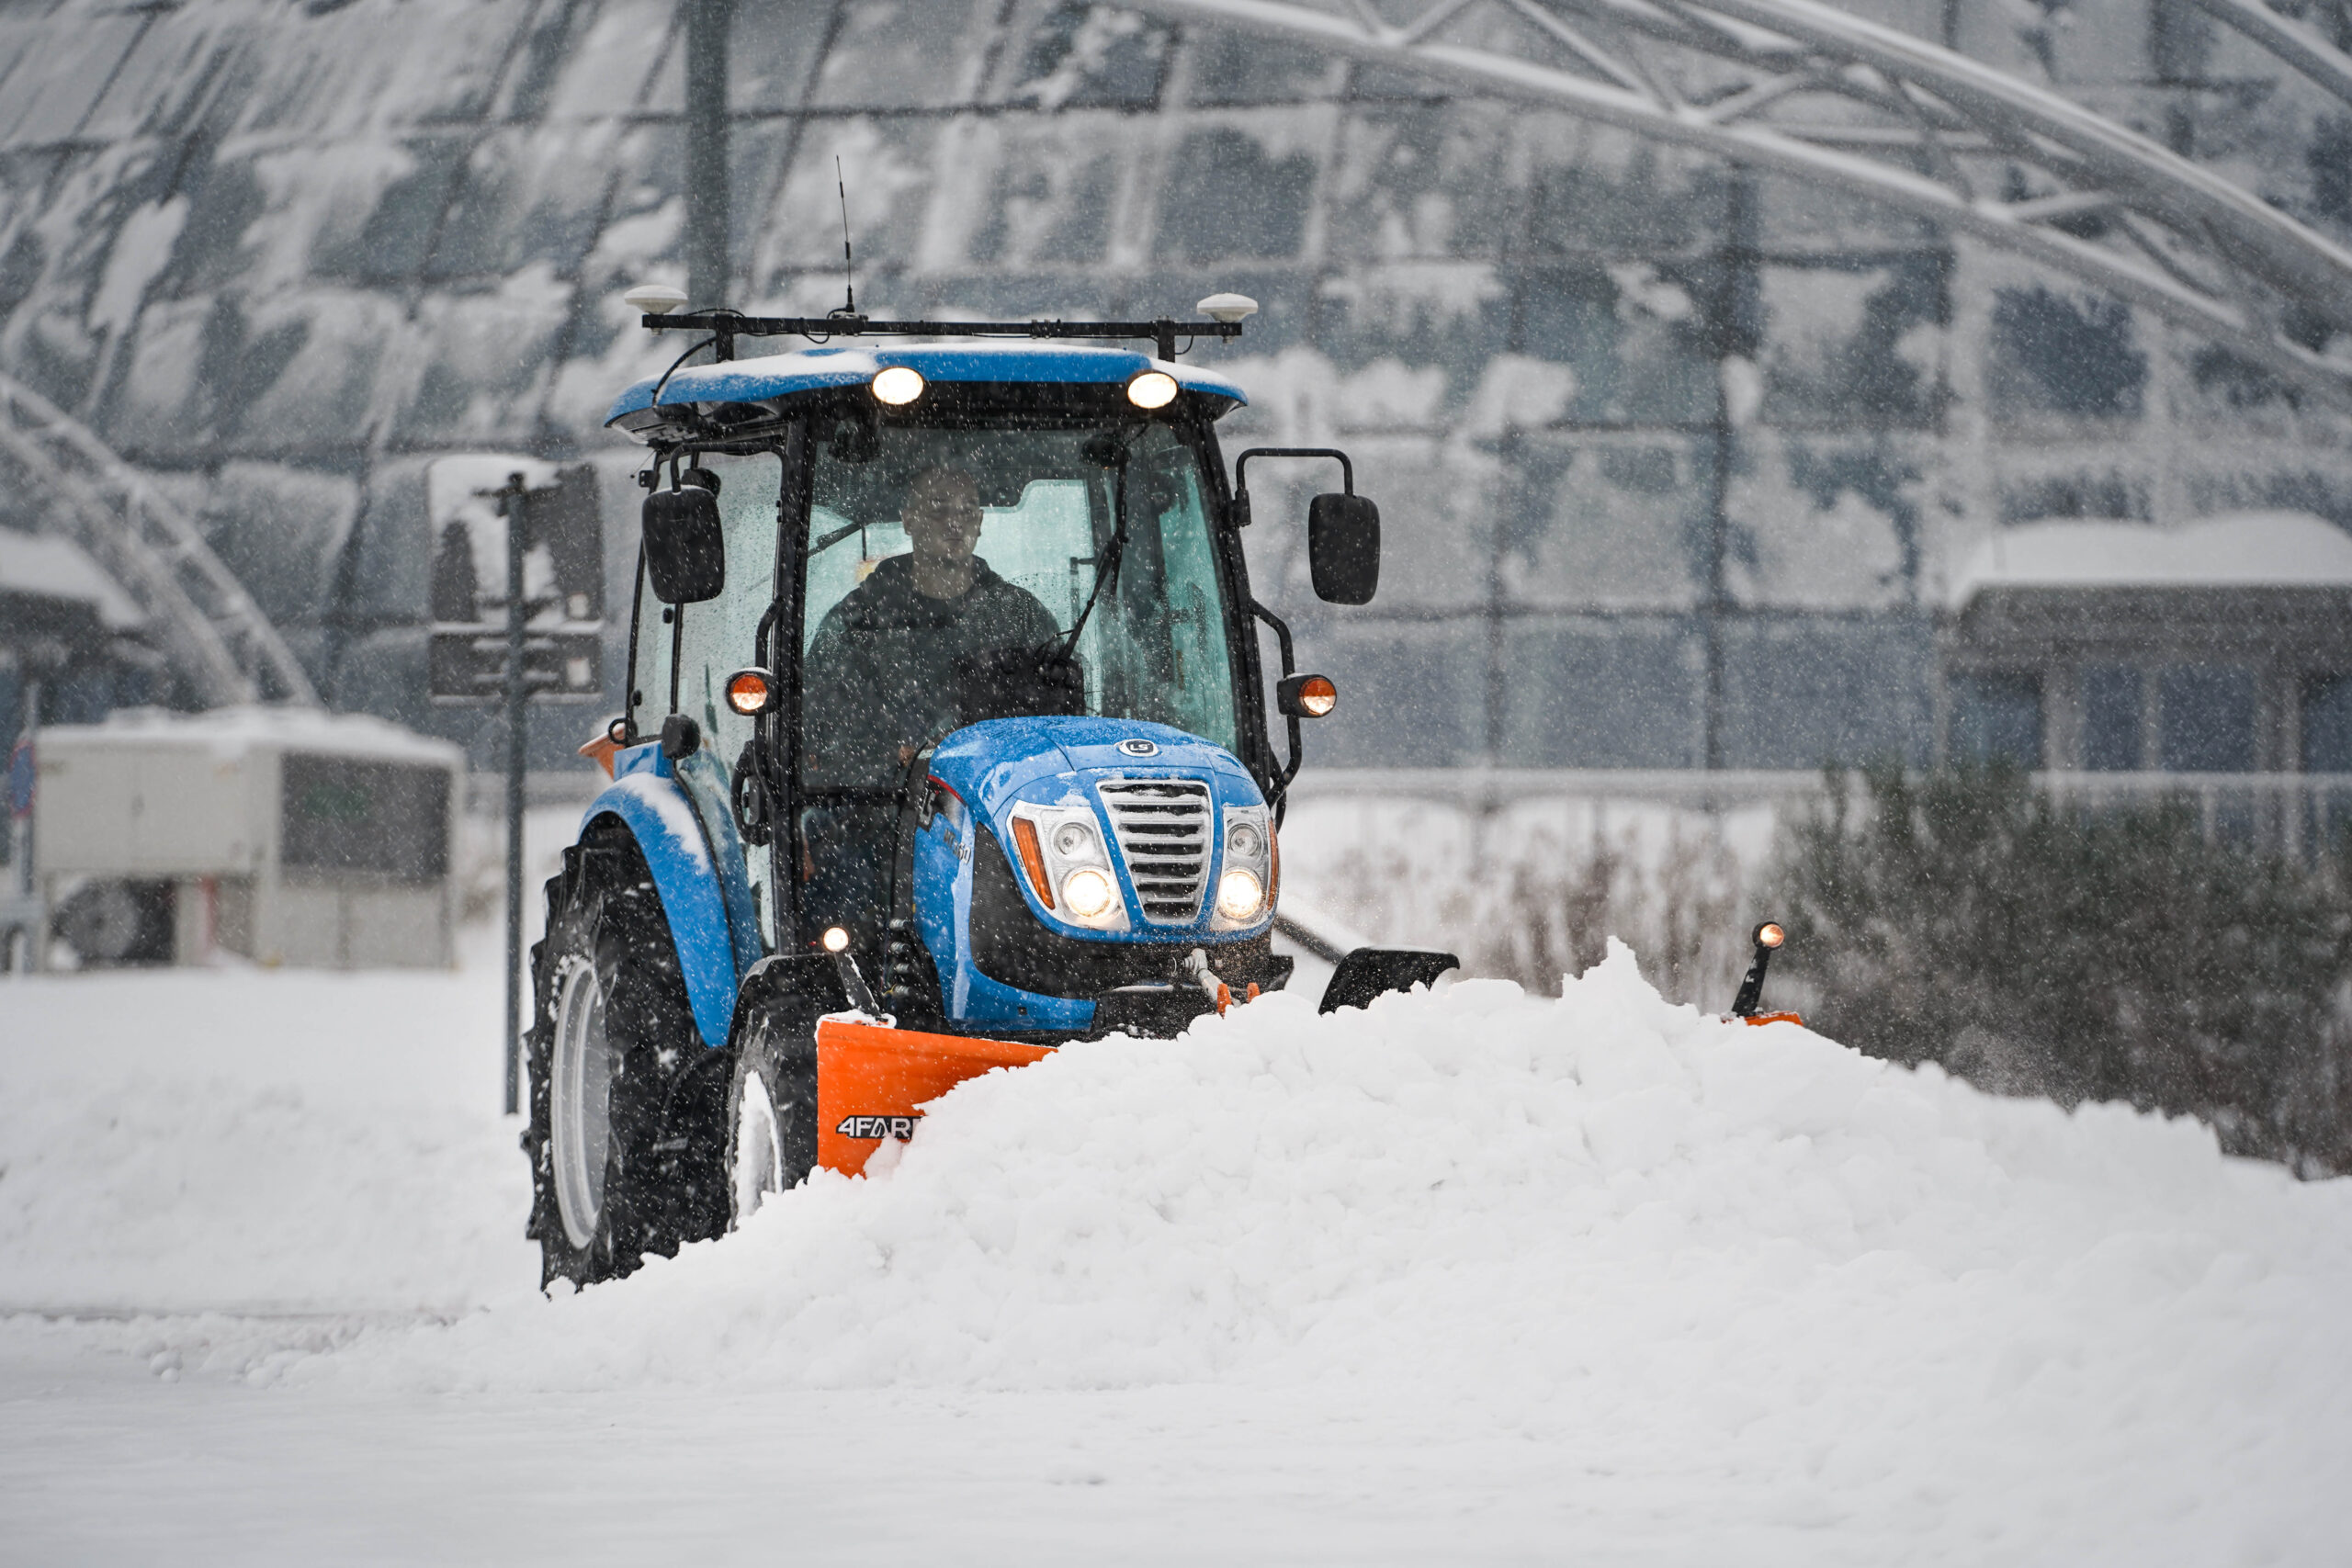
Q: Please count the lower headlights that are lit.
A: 2